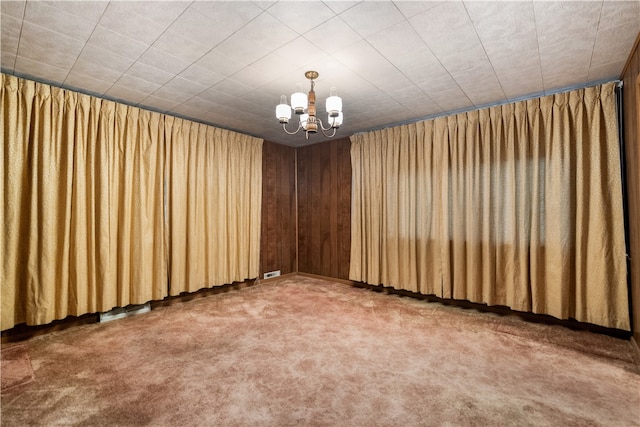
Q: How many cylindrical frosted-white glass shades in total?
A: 5